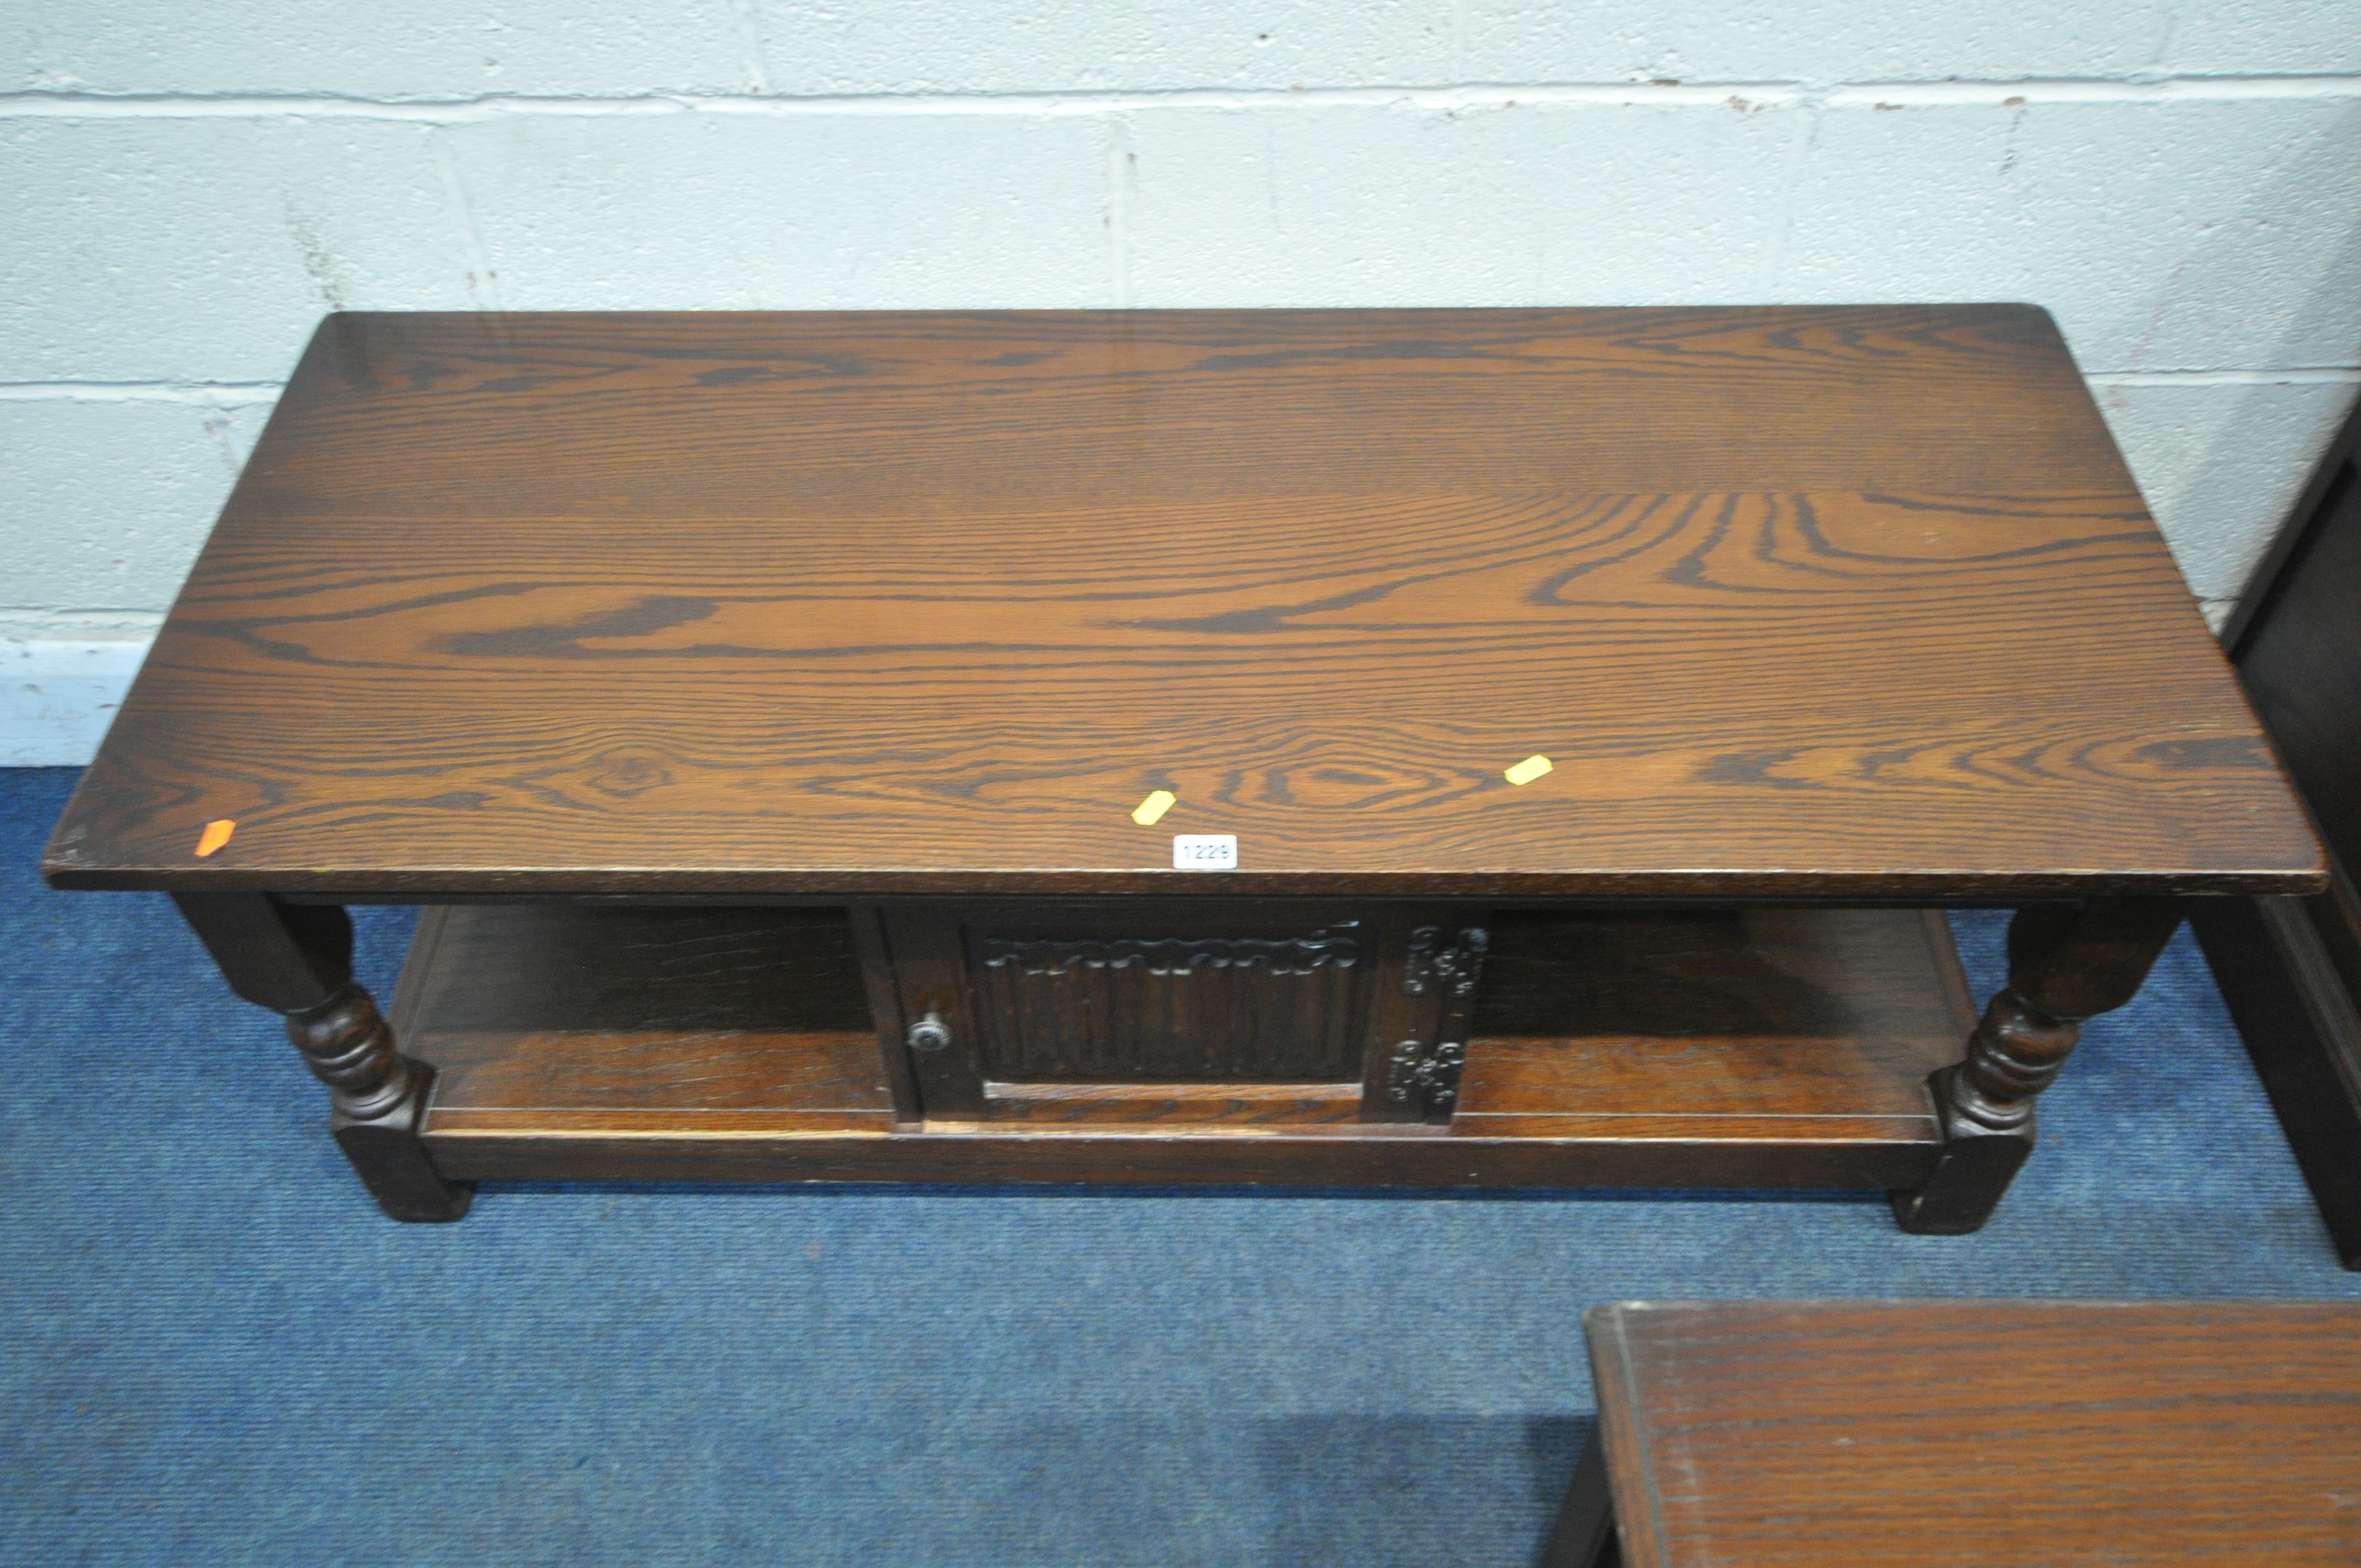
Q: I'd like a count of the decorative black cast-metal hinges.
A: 2